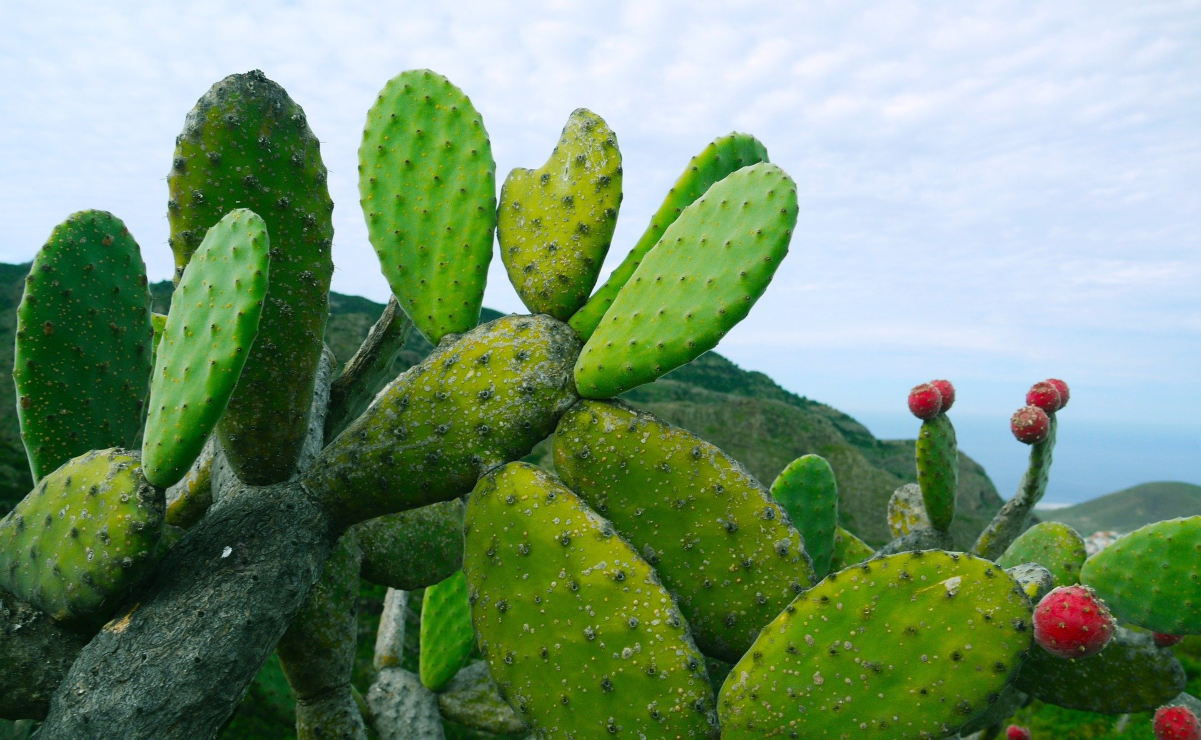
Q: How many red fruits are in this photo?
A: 9